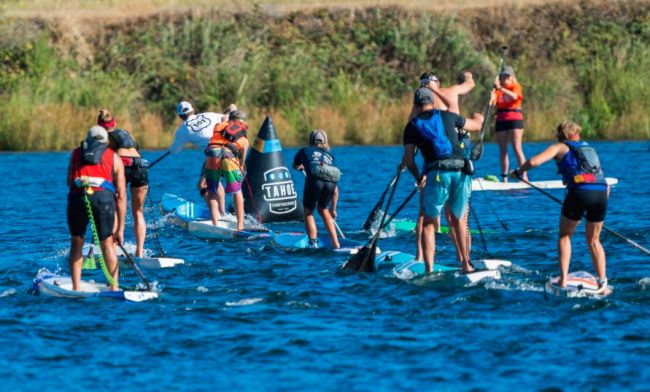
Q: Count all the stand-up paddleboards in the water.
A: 10